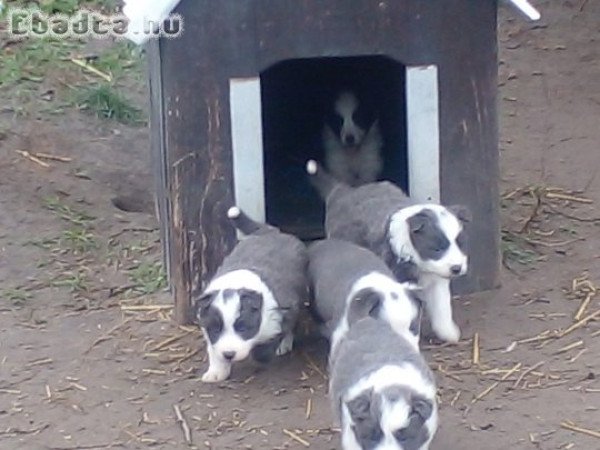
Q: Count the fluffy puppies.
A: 5